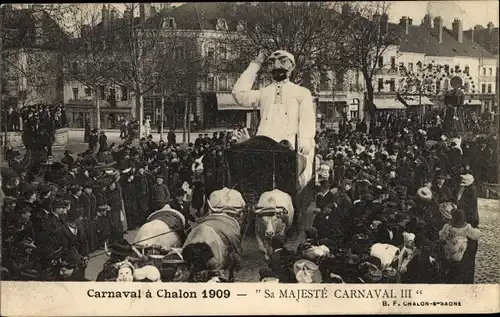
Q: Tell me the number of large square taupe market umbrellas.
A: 0